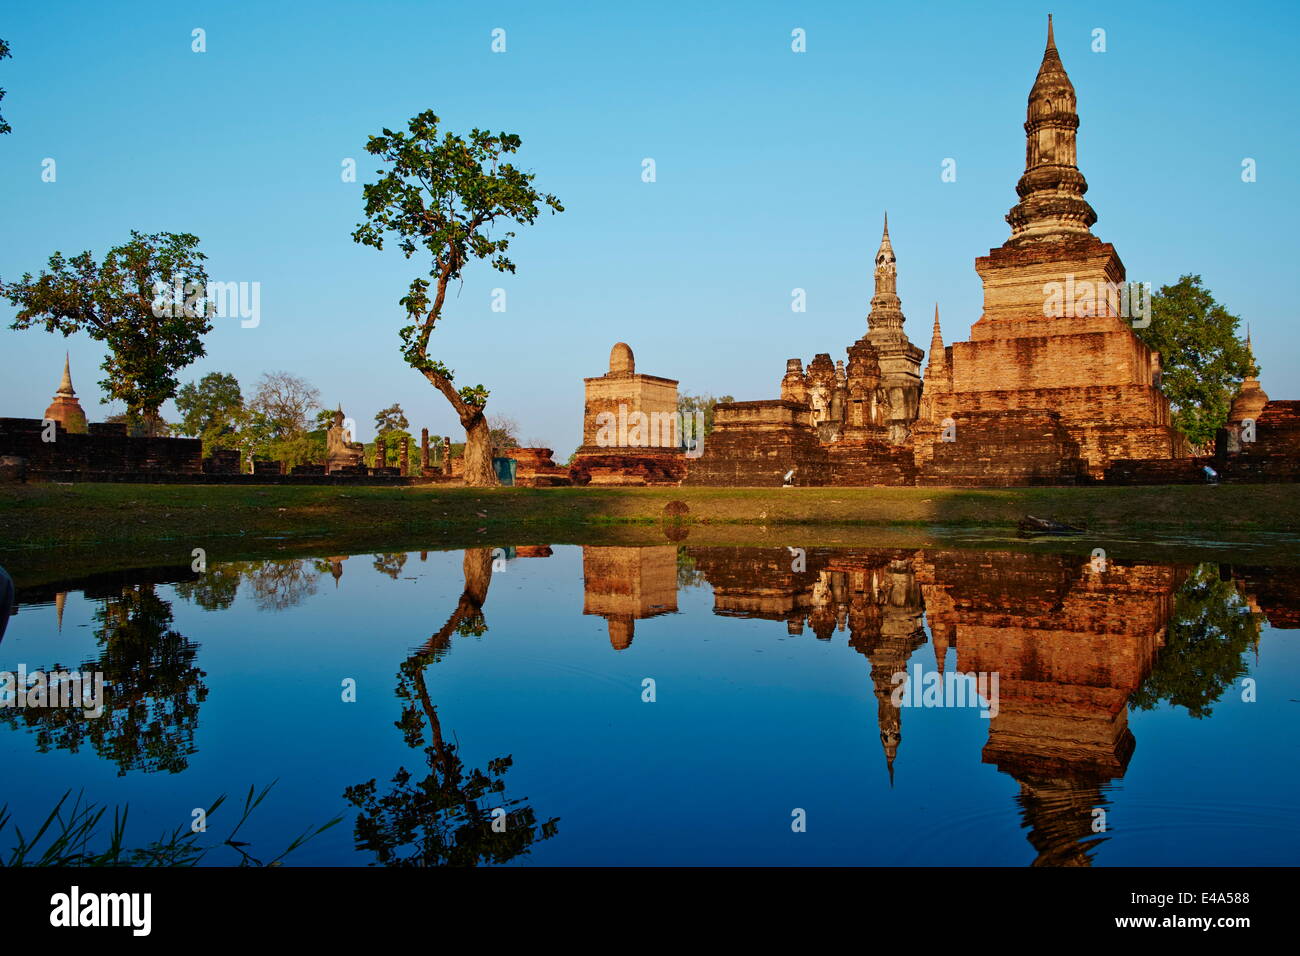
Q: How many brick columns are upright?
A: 4